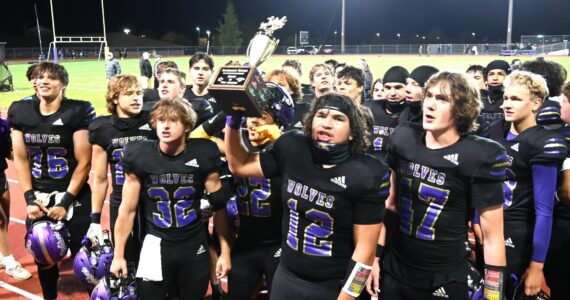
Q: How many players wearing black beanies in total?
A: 3